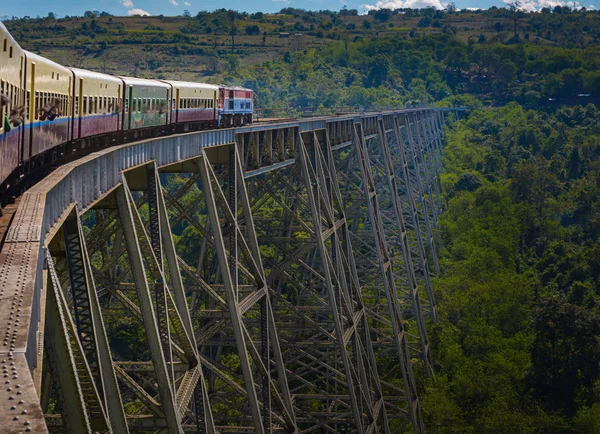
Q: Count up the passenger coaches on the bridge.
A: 5